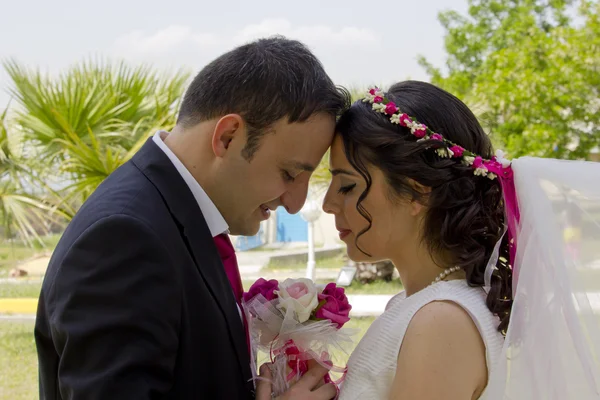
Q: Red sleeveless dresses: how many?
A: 0